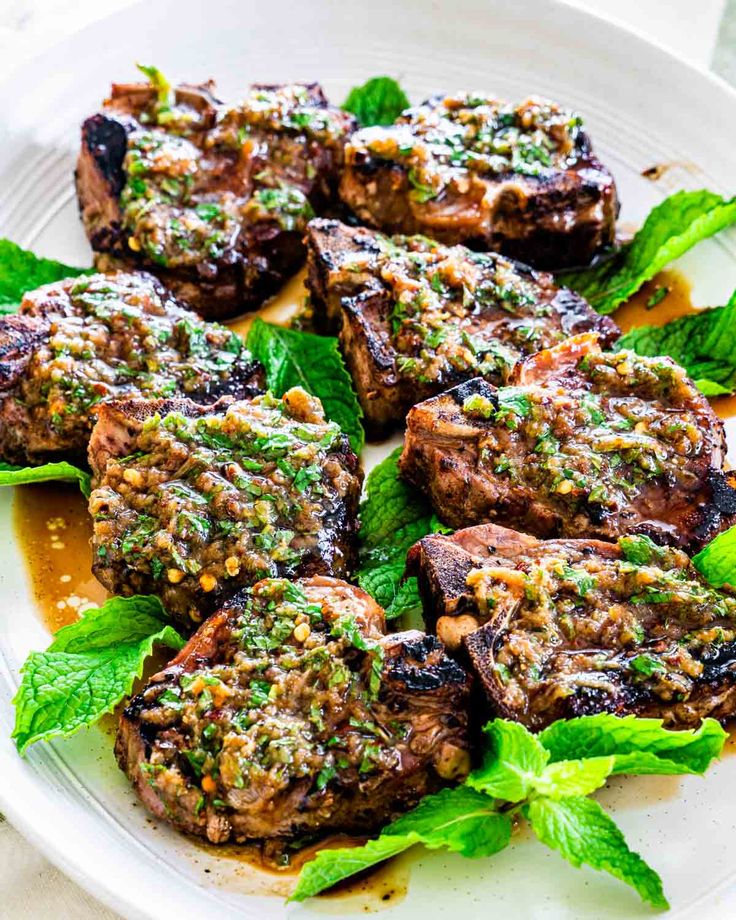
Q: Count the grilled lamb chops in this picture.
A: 8